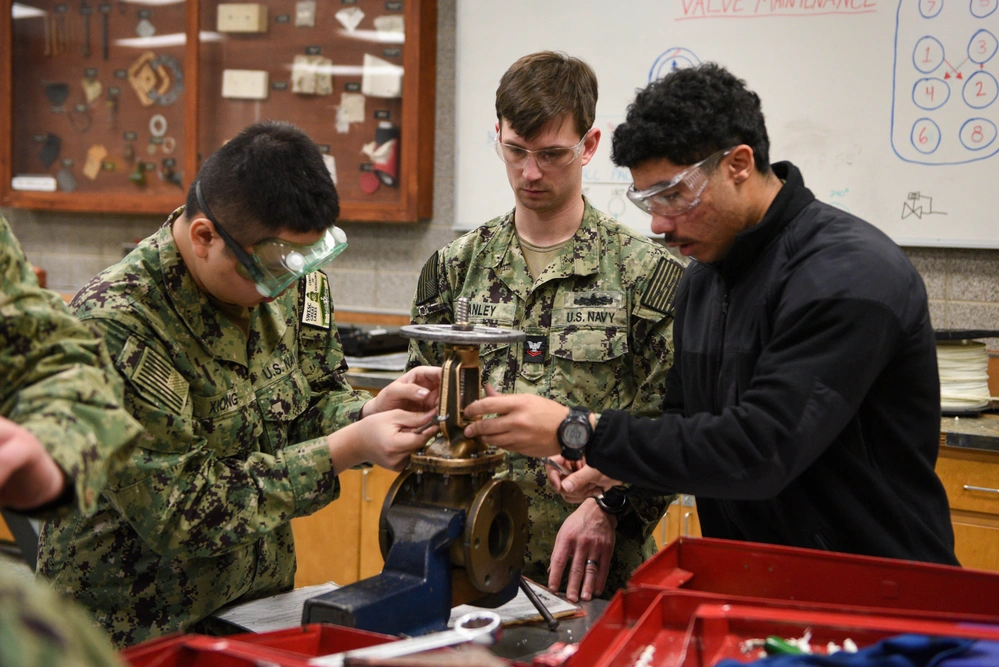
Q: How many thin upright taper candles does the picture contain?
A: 0